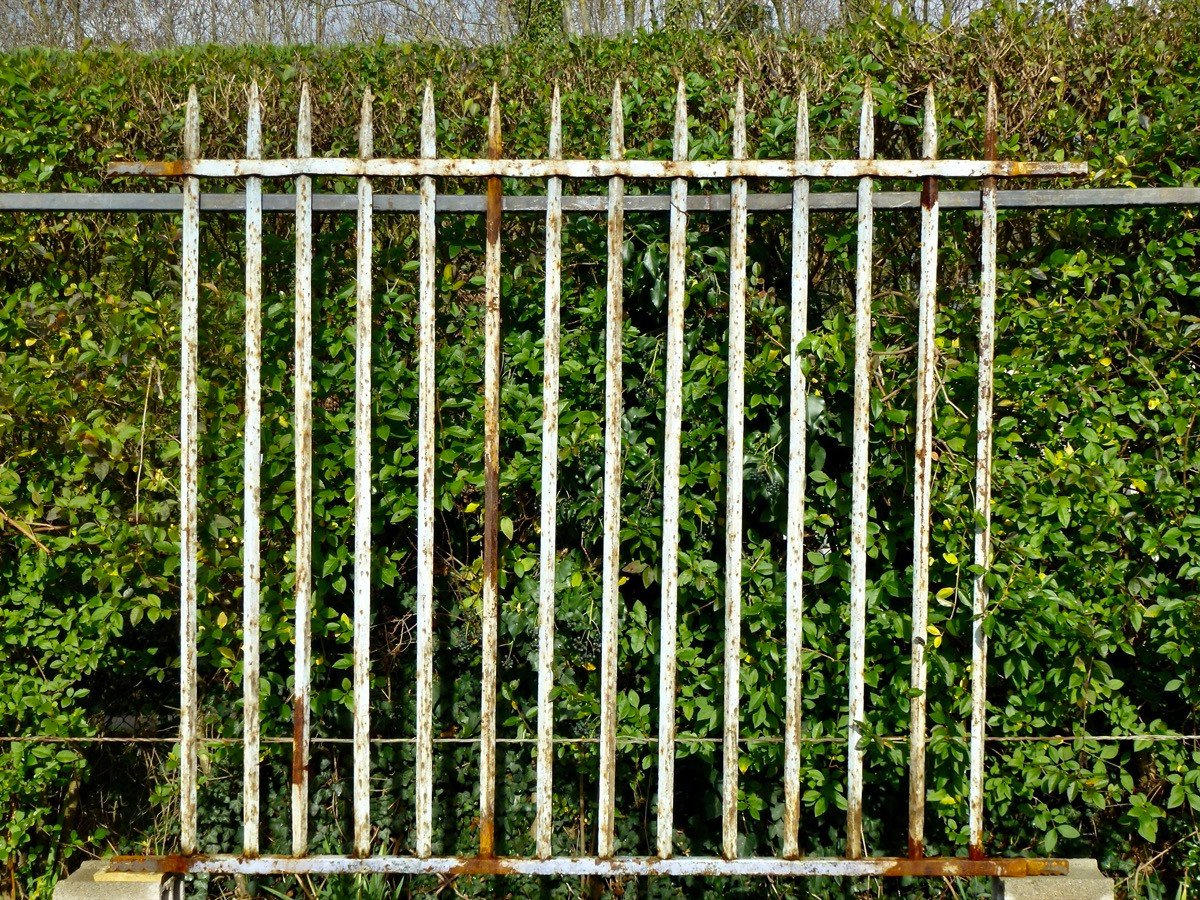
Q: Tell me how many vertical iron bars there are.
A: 14